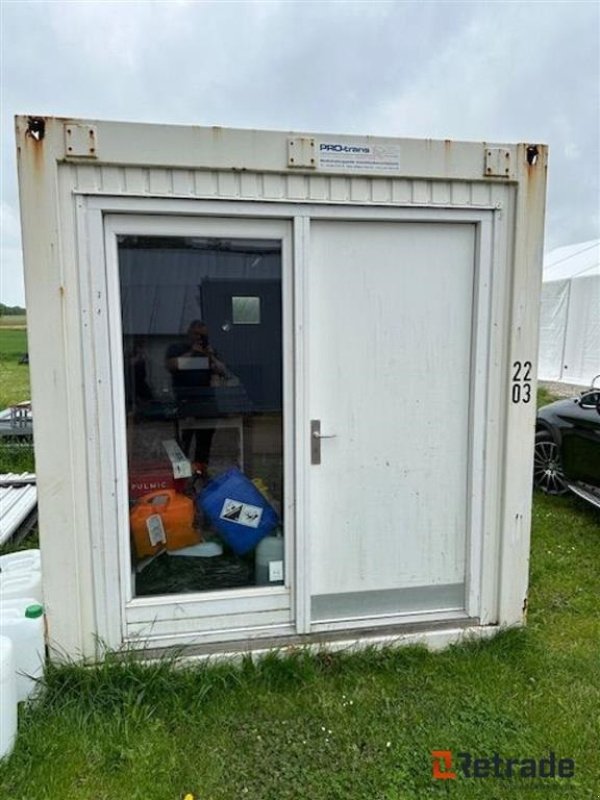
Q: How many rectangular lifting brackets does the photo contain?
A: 3